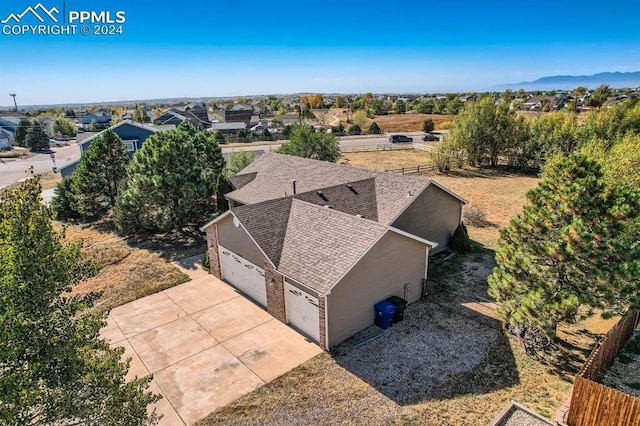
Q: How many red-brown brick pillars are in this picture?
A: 3